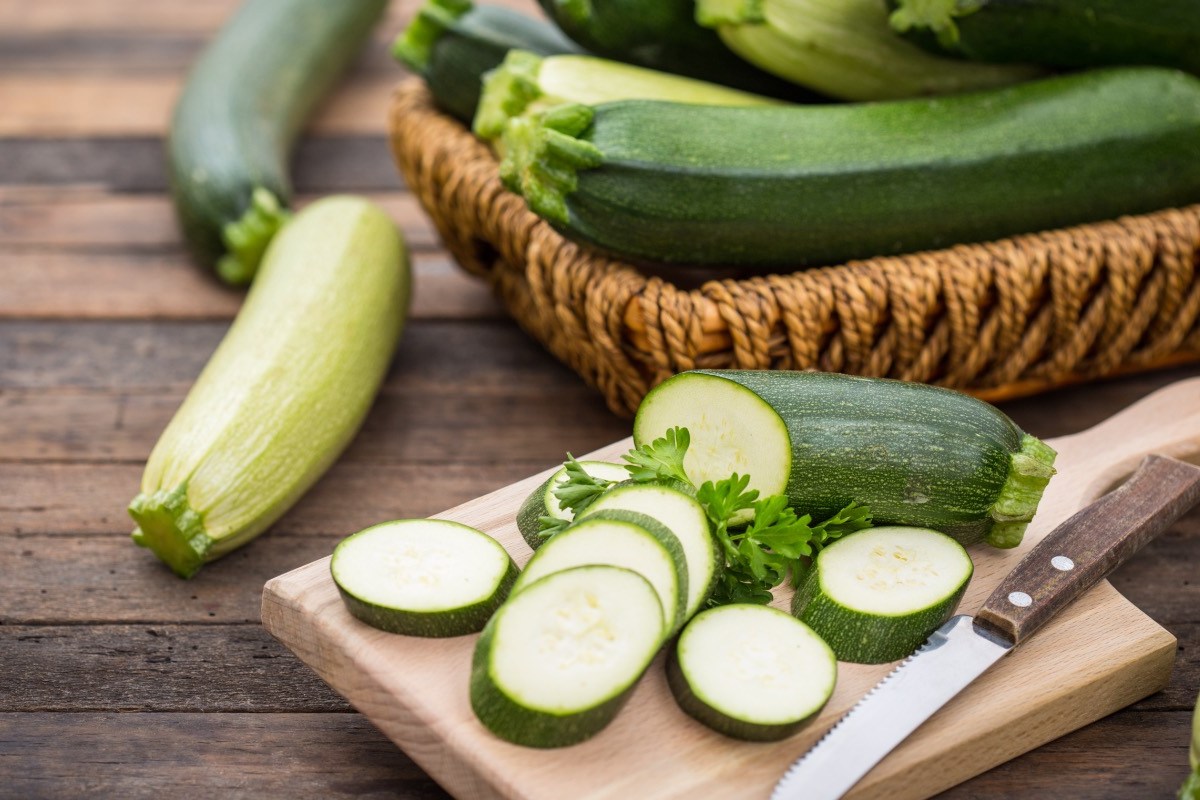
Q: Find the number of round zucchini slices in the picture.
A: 7